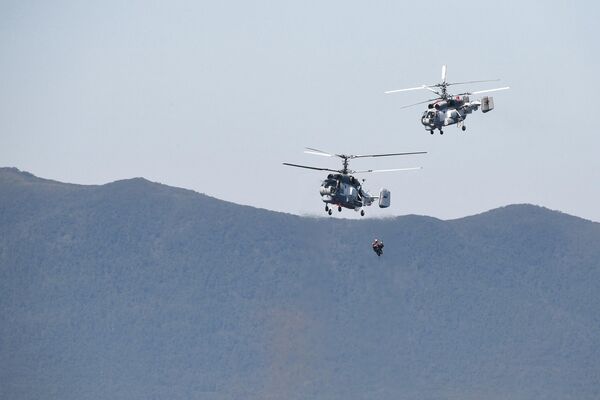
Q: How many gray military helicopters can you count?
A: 2